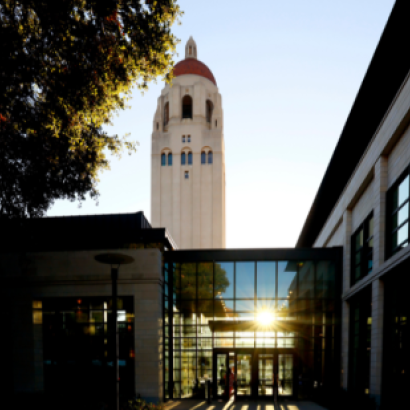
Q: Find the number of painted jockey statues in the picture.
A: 0